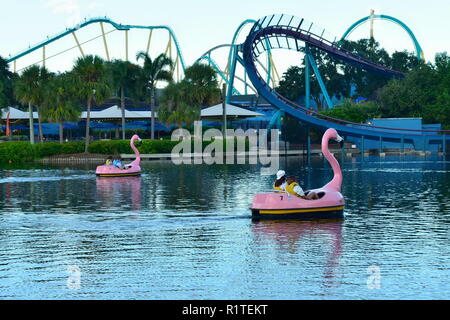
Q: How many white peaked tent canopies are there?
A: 3